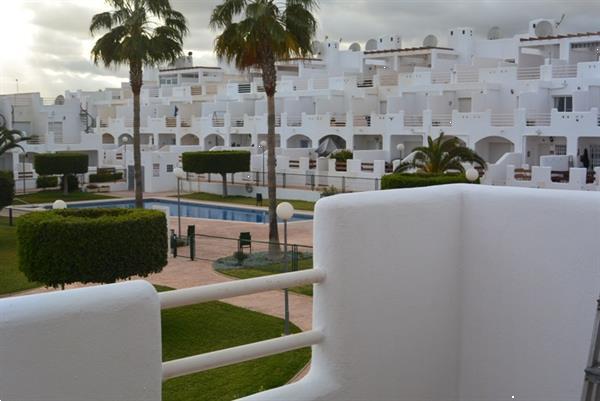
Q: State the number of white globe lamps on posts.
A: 7